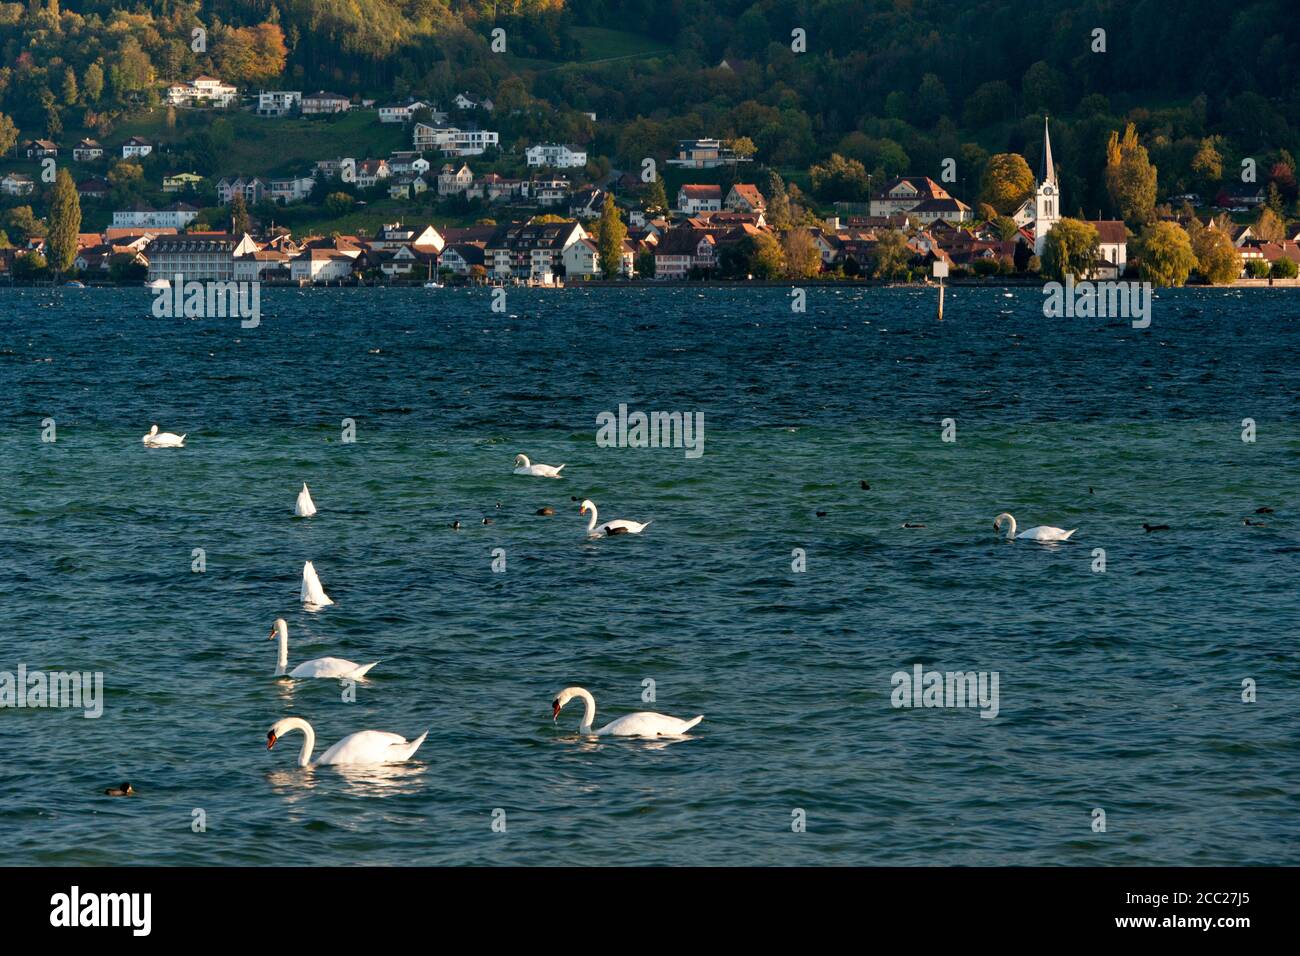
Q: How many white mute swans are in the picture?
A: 9